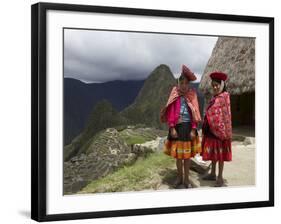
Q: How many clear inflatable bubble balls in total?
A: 0